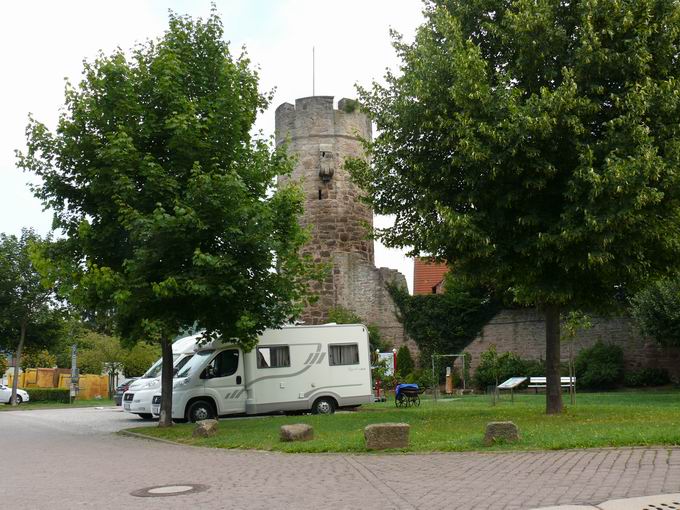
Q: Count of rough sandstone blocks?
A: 4